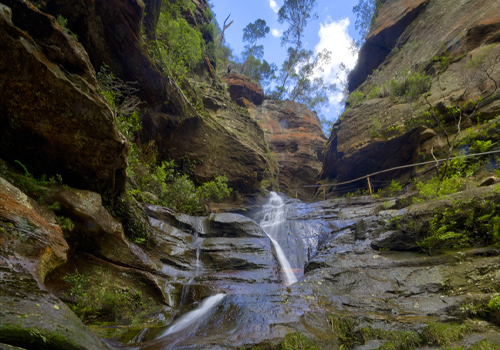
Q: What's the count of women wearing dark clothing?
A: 0